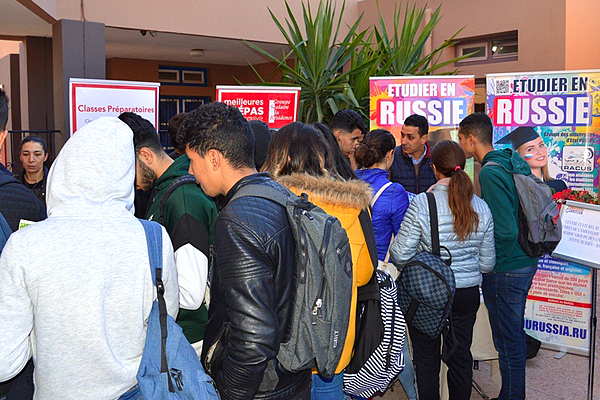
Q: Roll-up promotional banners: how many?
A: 4